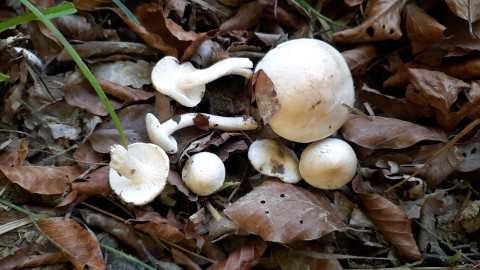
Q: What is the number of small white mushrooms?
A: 6